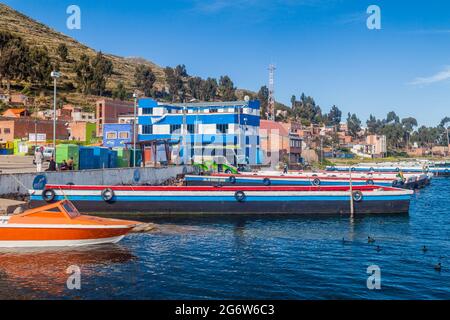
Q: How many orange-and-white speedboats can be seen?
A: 1